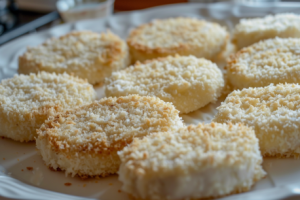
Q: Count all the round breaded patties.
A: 9